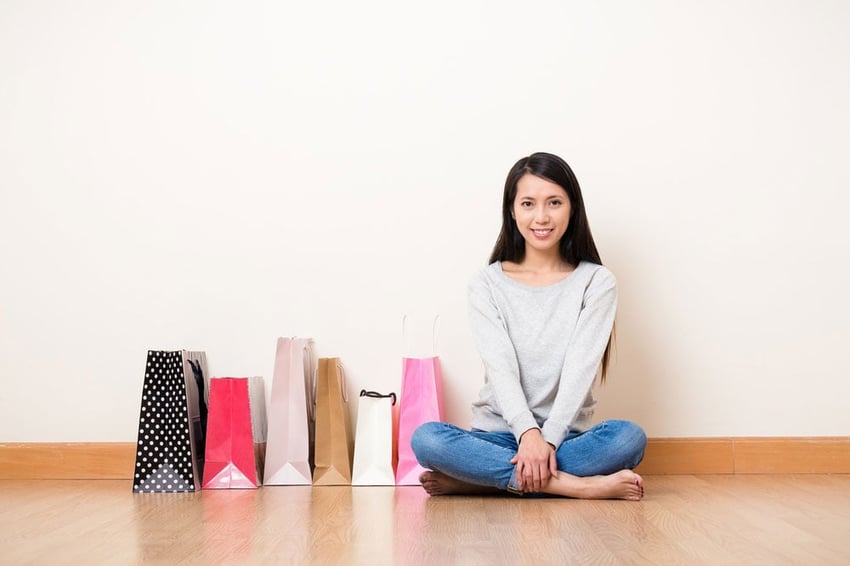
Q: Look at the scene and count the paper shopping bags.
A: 6